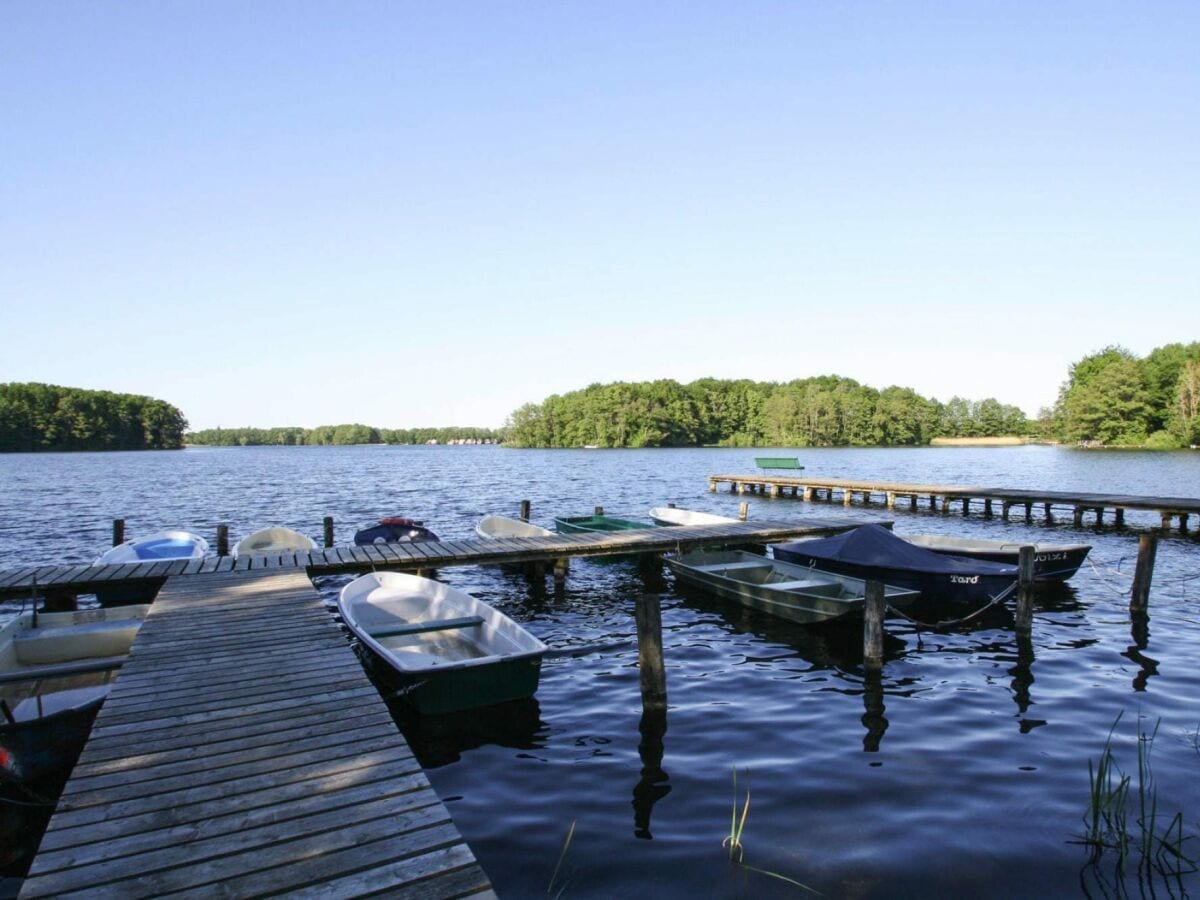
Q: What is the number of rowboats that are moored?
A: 11